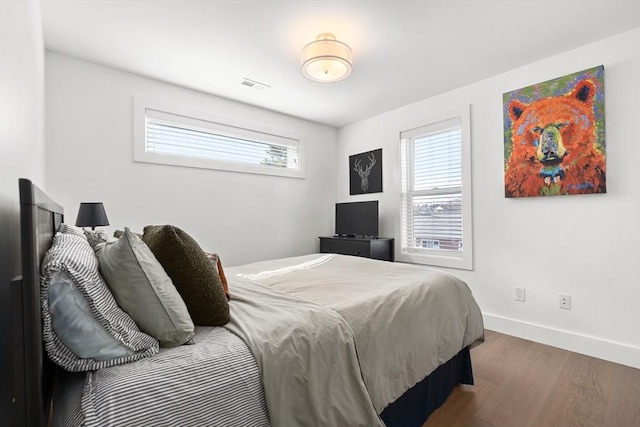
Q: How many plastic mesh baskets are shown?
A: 0